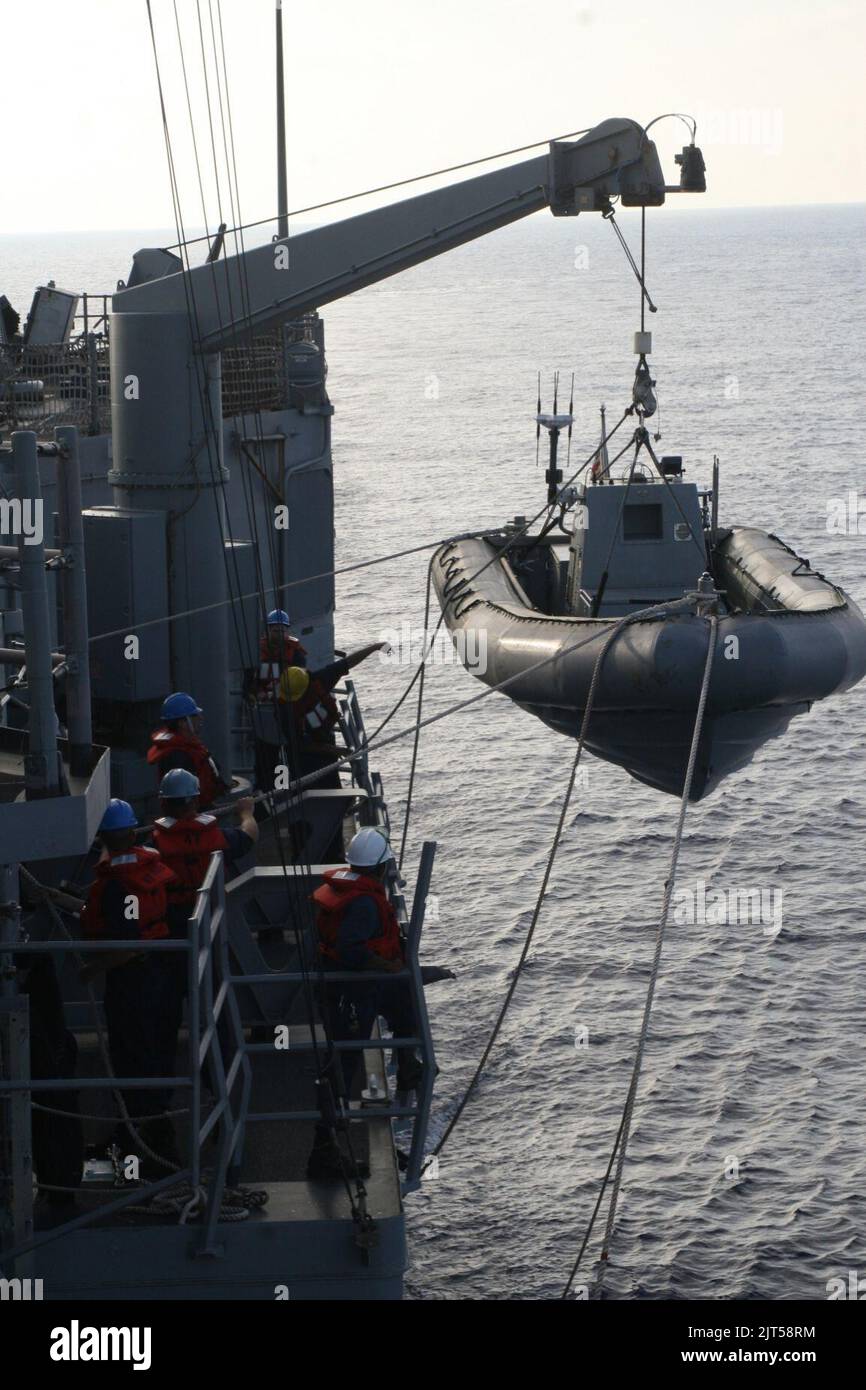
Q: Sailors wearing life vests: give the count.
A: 6